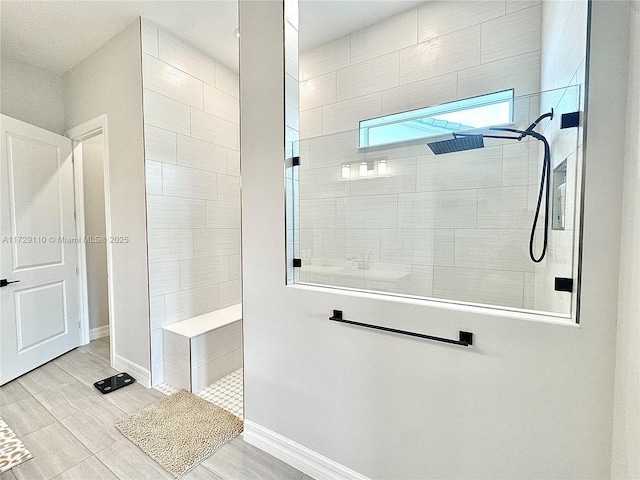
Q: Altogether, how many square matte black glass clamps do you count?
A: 4